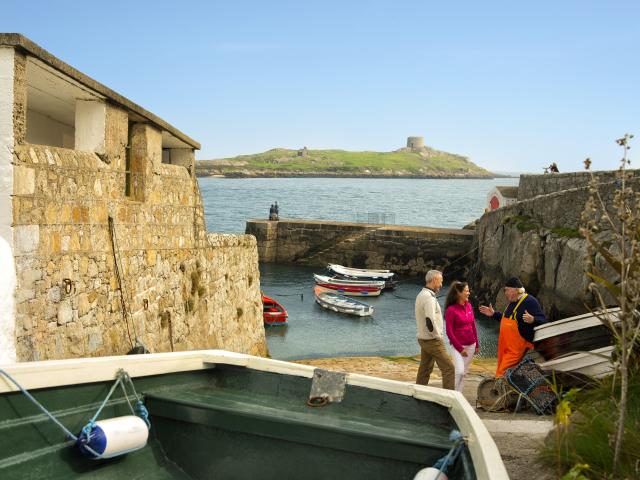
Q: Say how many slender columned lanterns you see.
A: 0